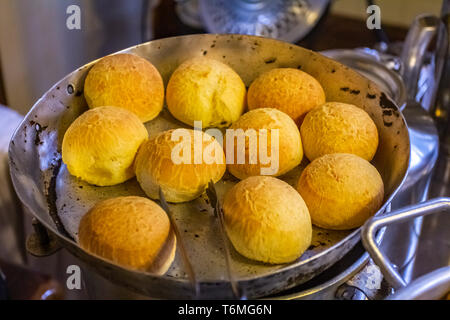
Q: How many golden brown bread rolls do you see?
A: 10